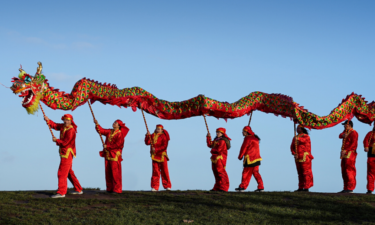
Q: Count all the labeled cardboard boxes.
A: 0